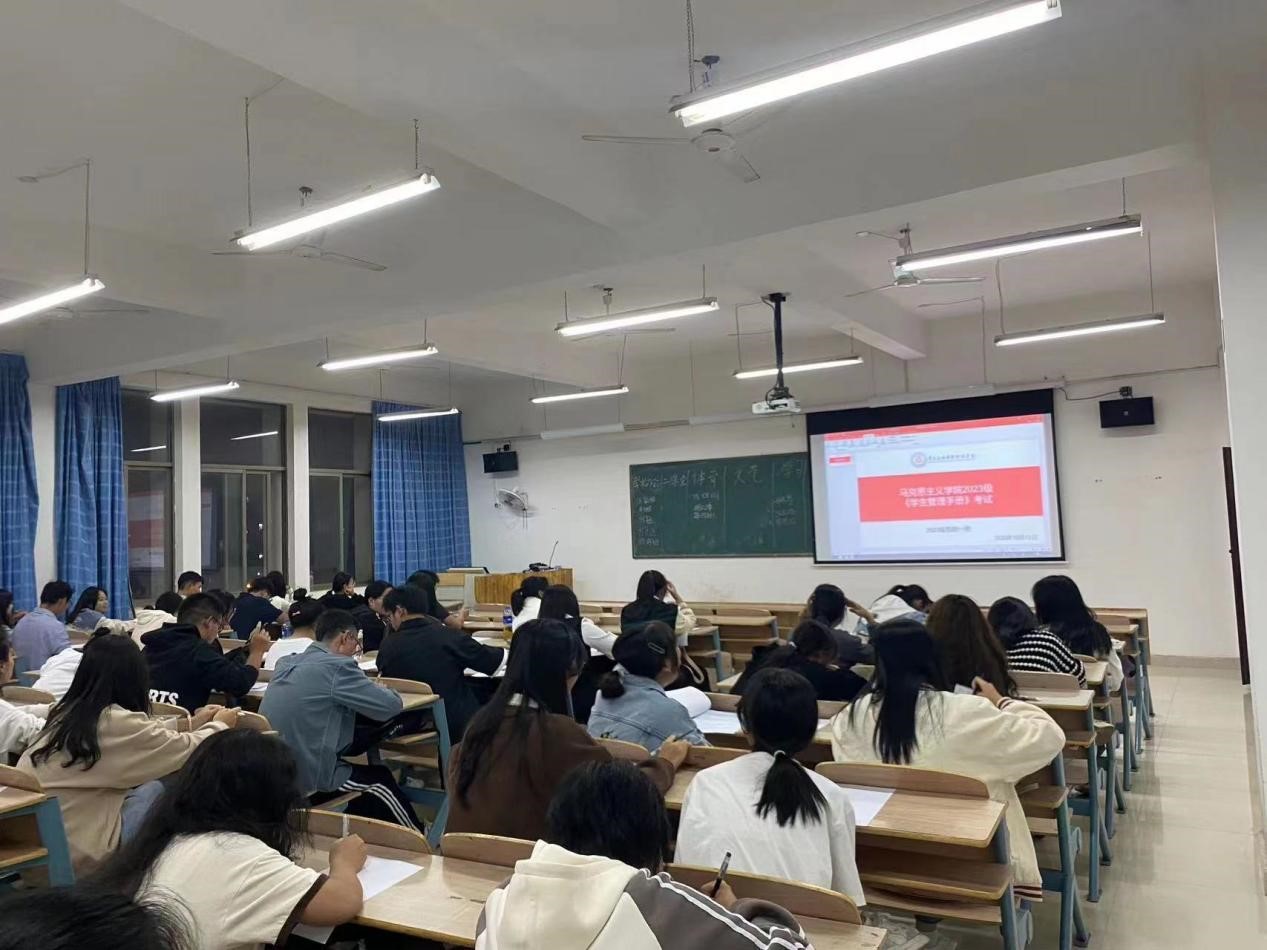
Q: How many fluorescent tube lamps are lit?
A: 11